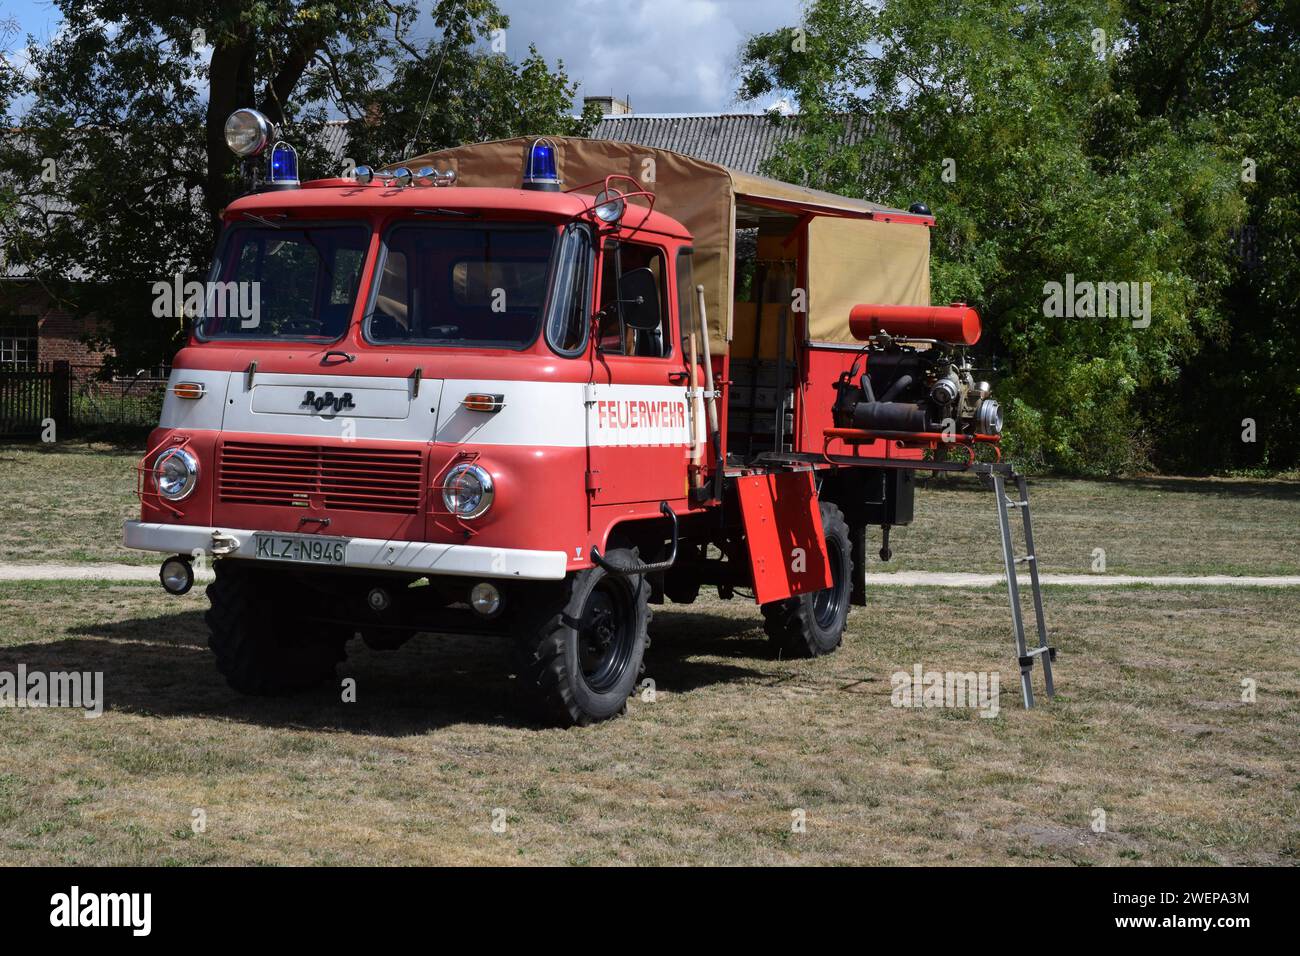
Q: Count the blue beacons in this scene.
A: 2